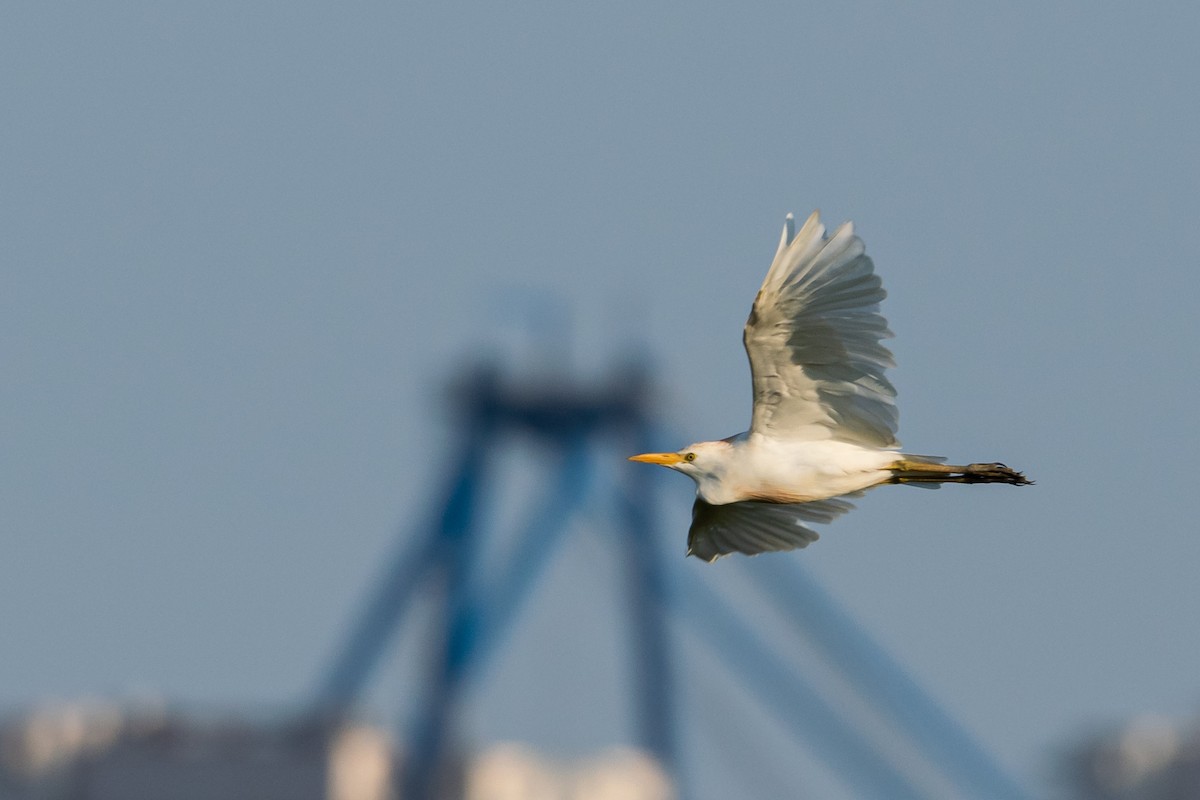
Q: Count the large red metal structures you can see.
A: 0